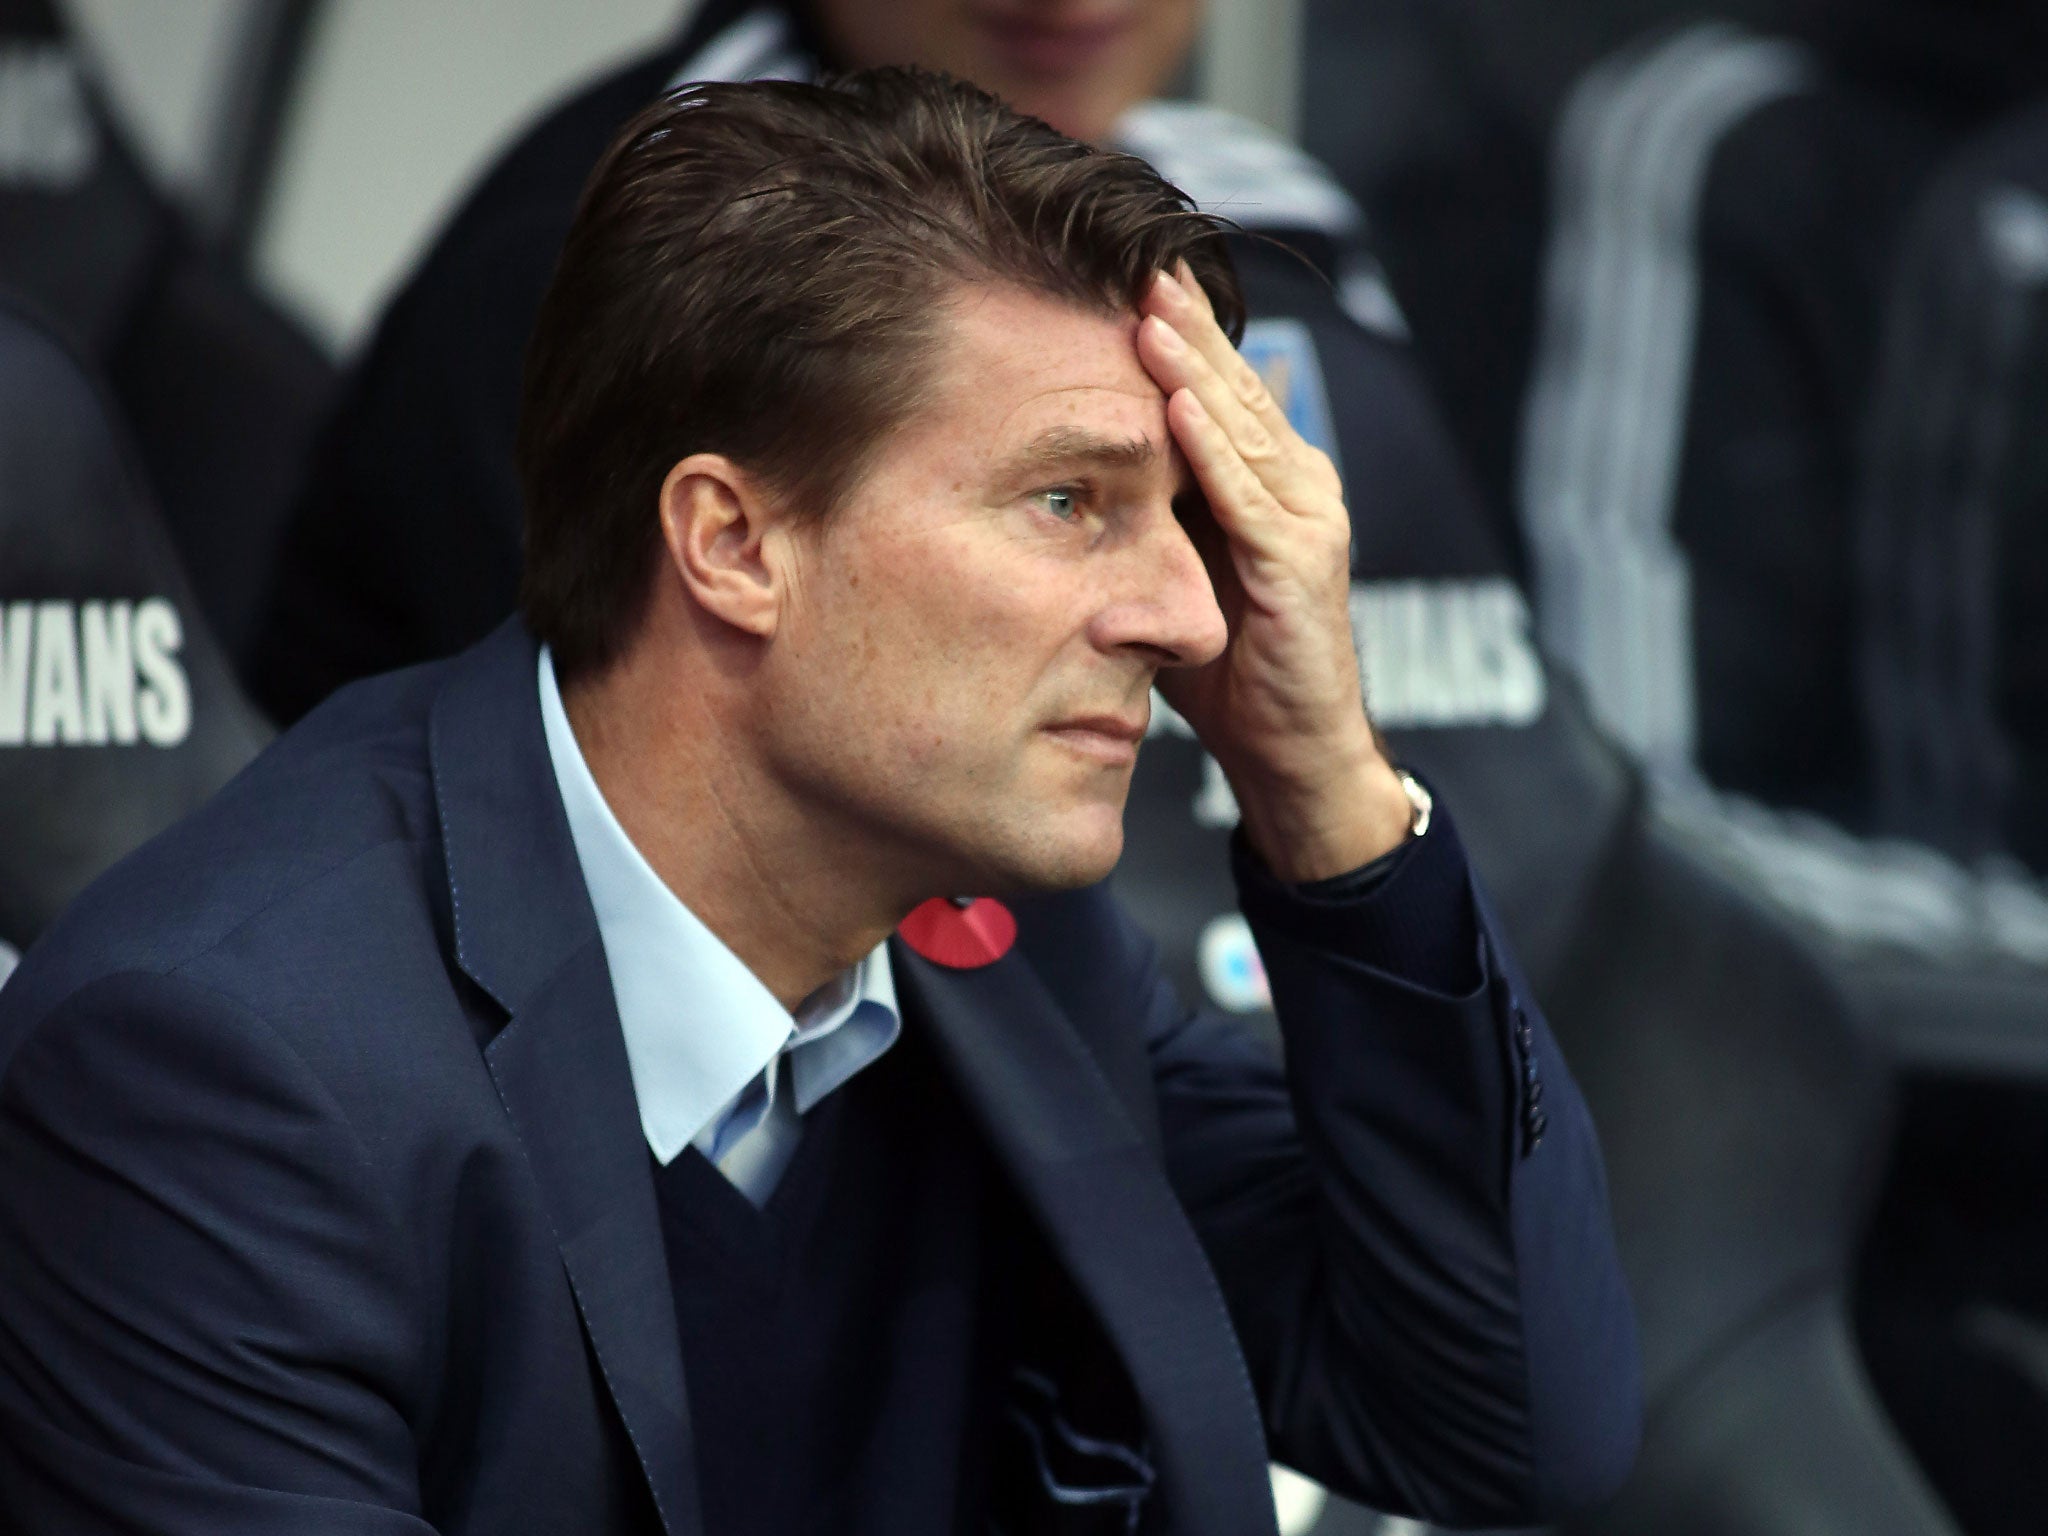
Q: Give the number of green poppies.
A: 0